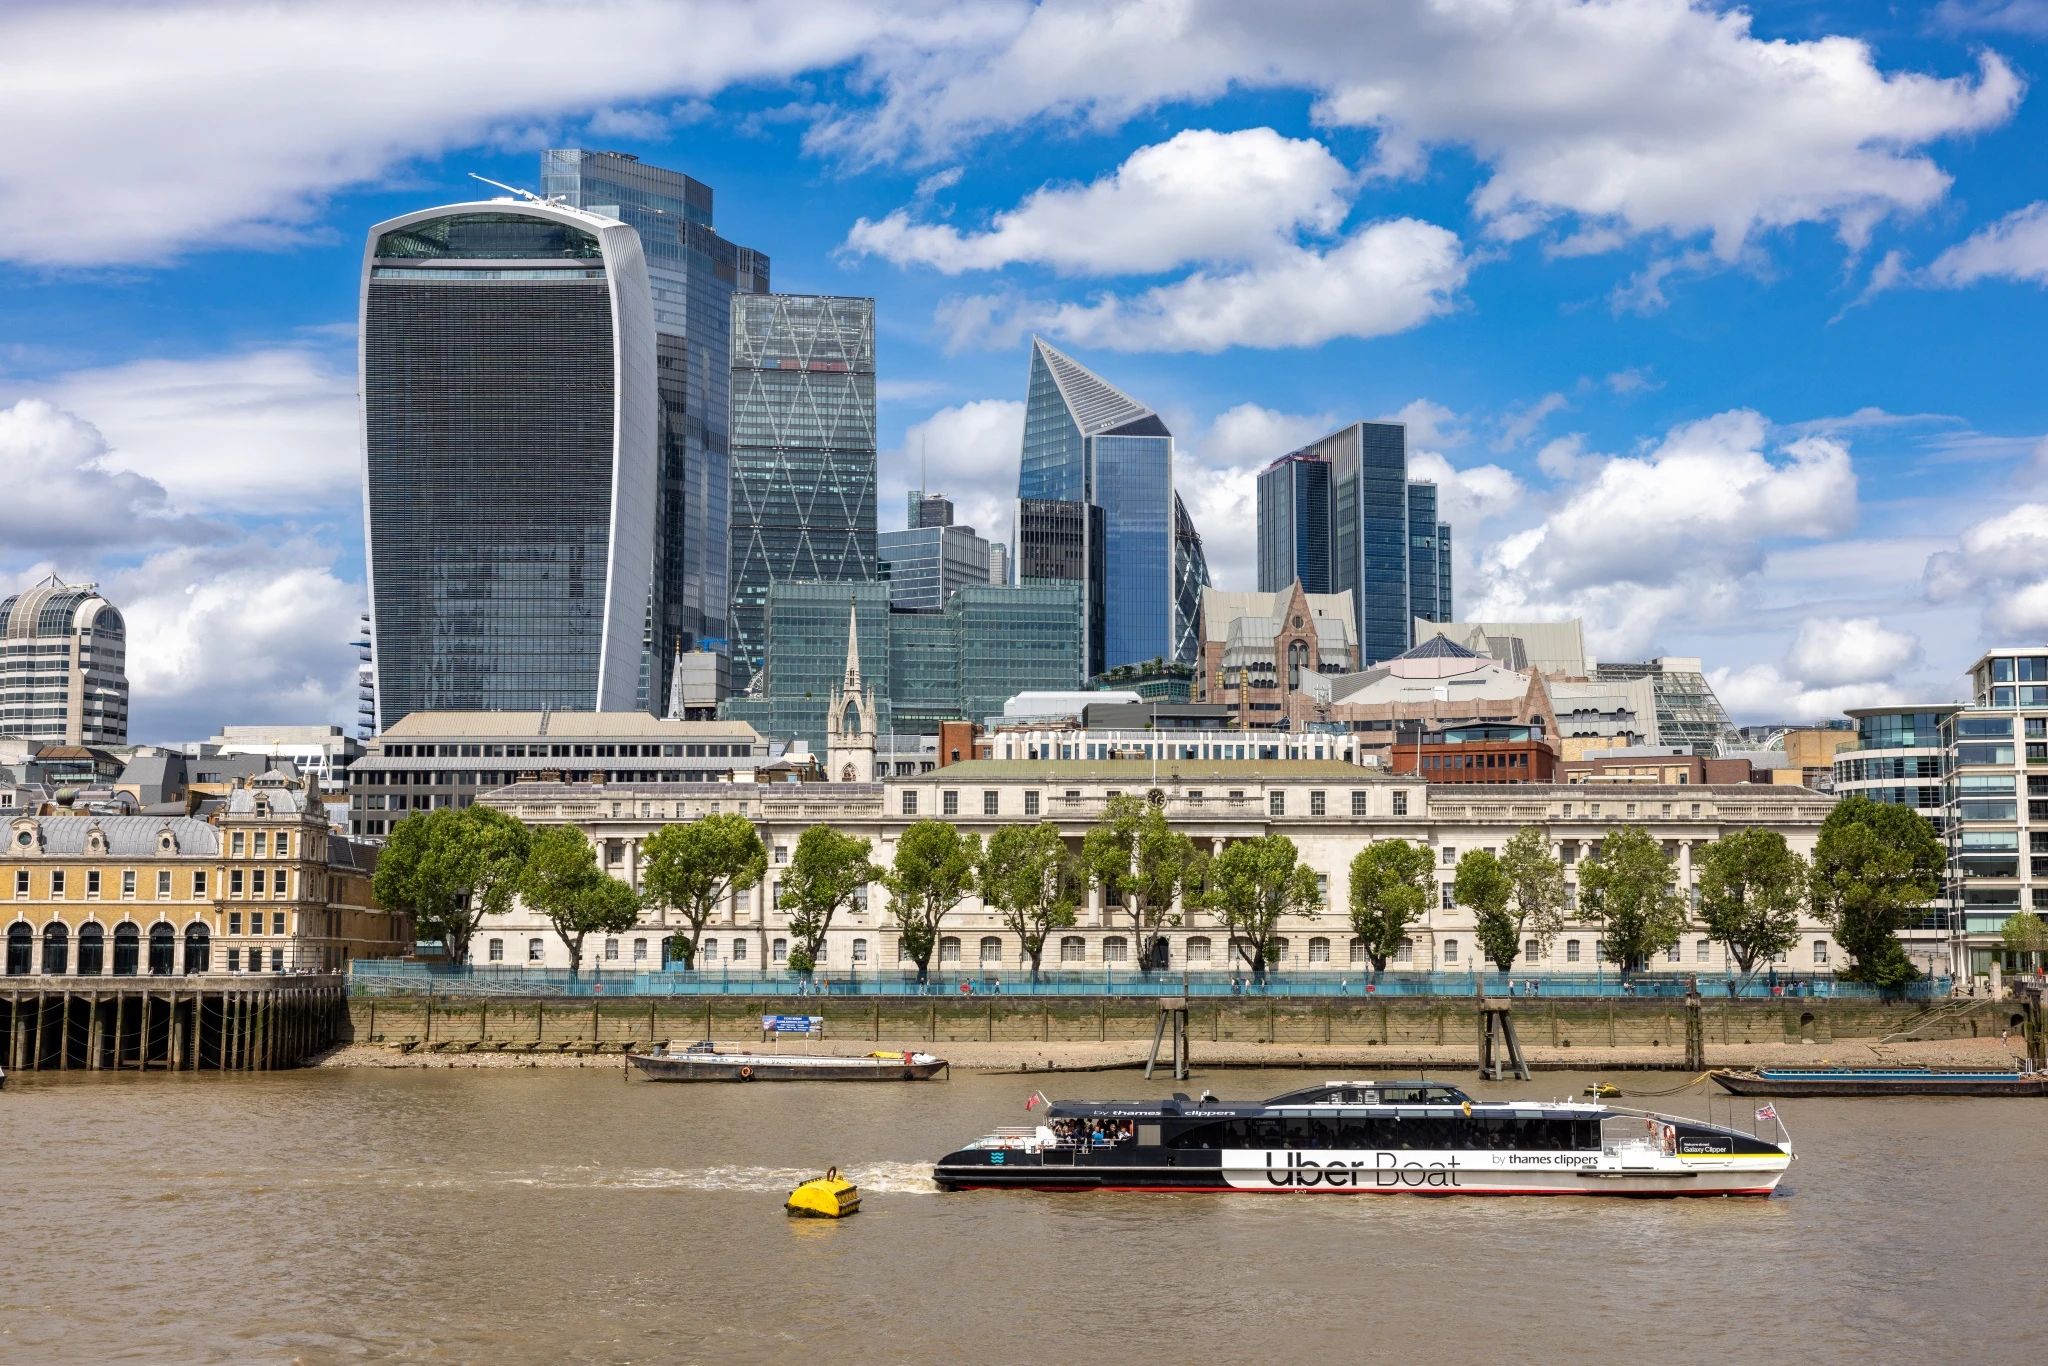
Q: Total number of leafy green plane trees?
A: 13